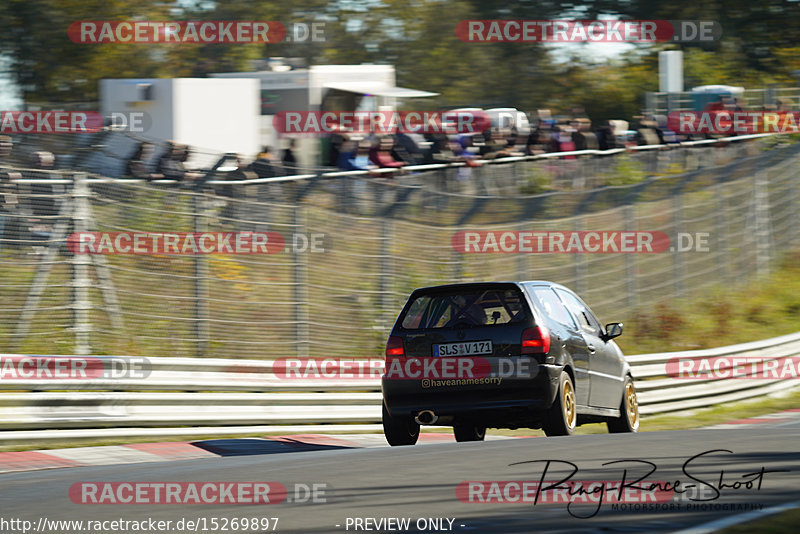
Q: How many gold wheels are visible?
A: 2